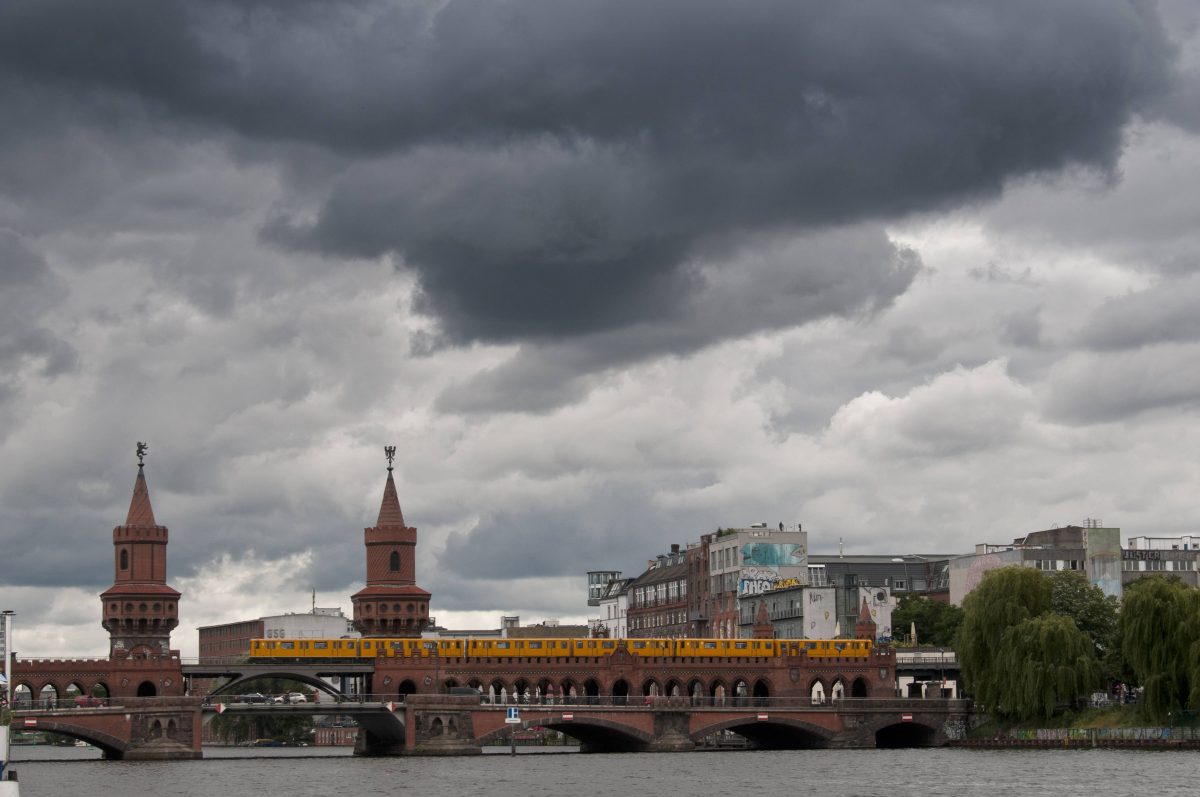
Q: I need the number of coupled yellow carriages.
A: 6